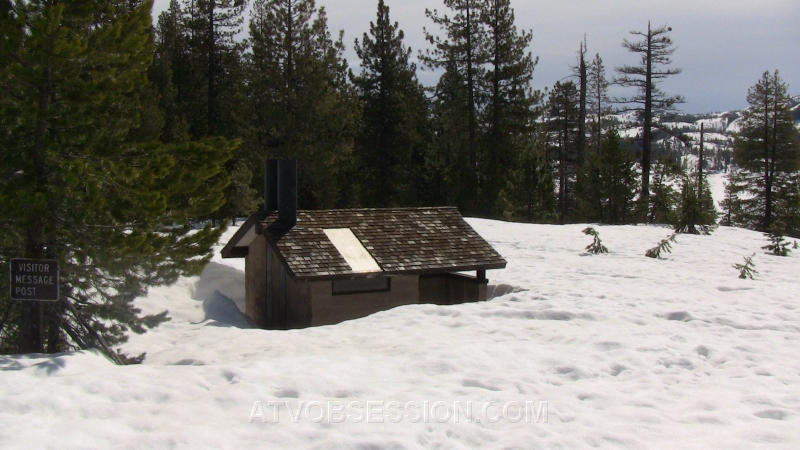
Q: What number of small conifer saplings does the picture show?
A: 4